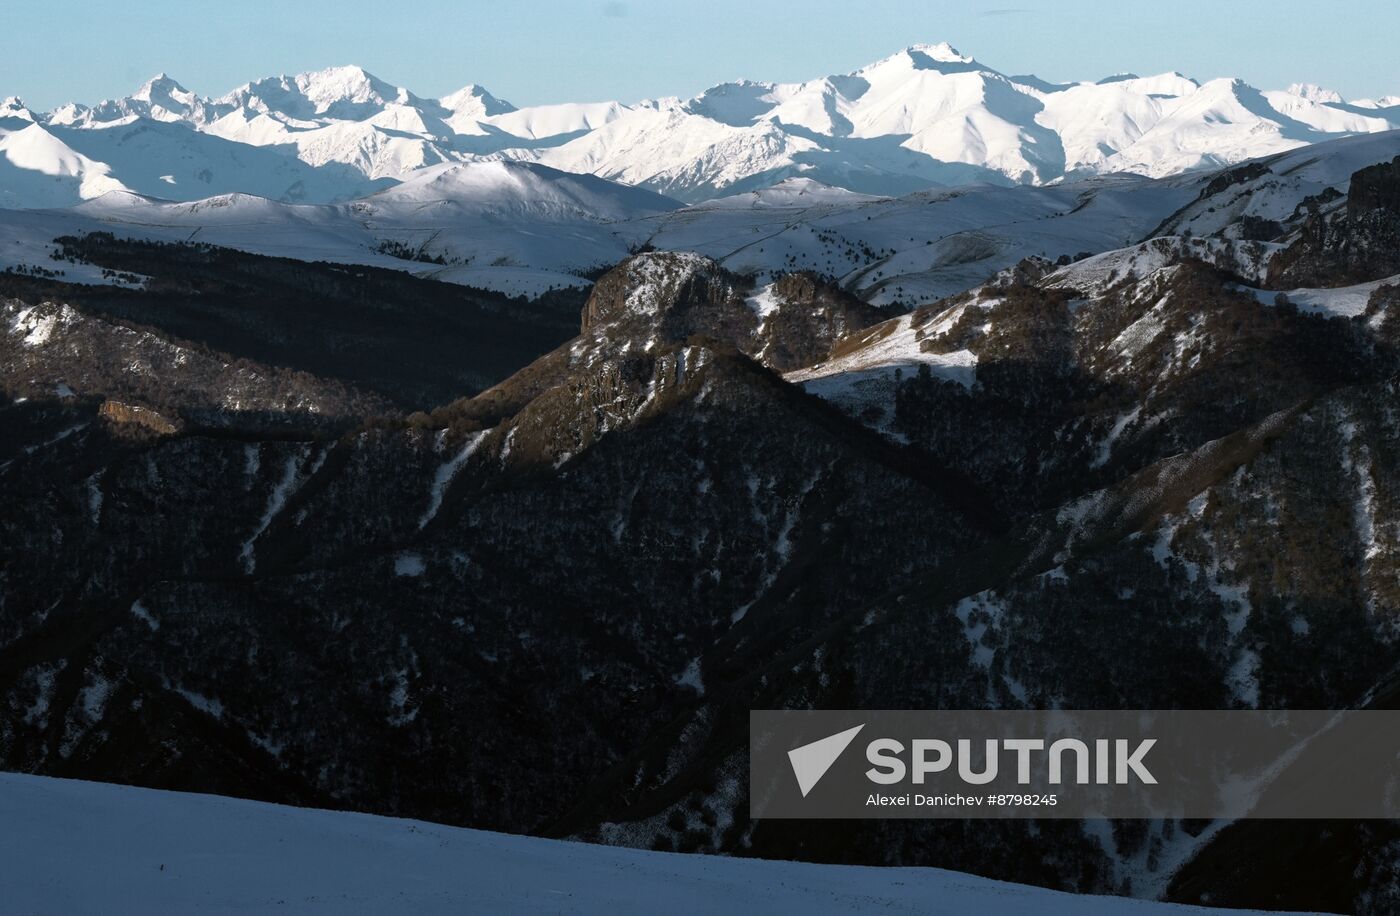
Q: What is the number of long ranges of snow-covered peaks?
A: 1